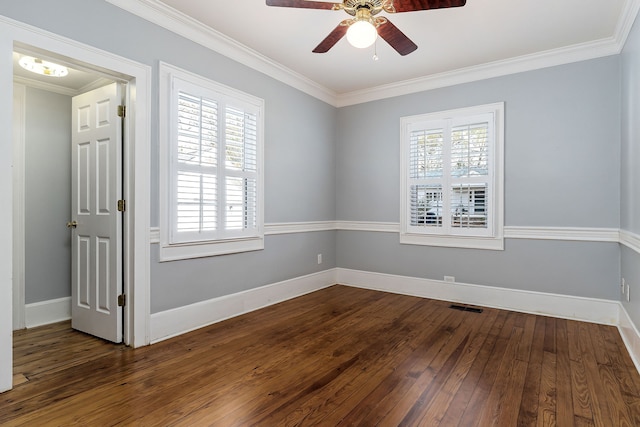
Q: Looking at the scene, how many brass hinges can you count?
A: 3